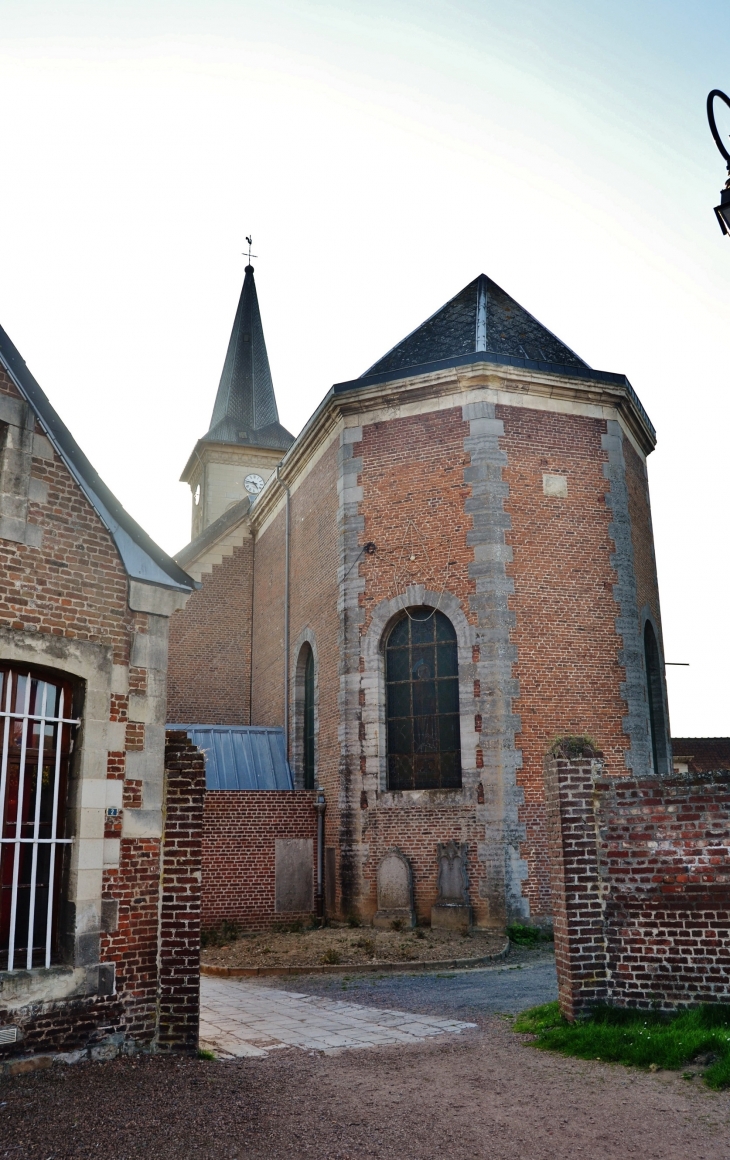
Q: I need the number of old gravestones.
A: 2